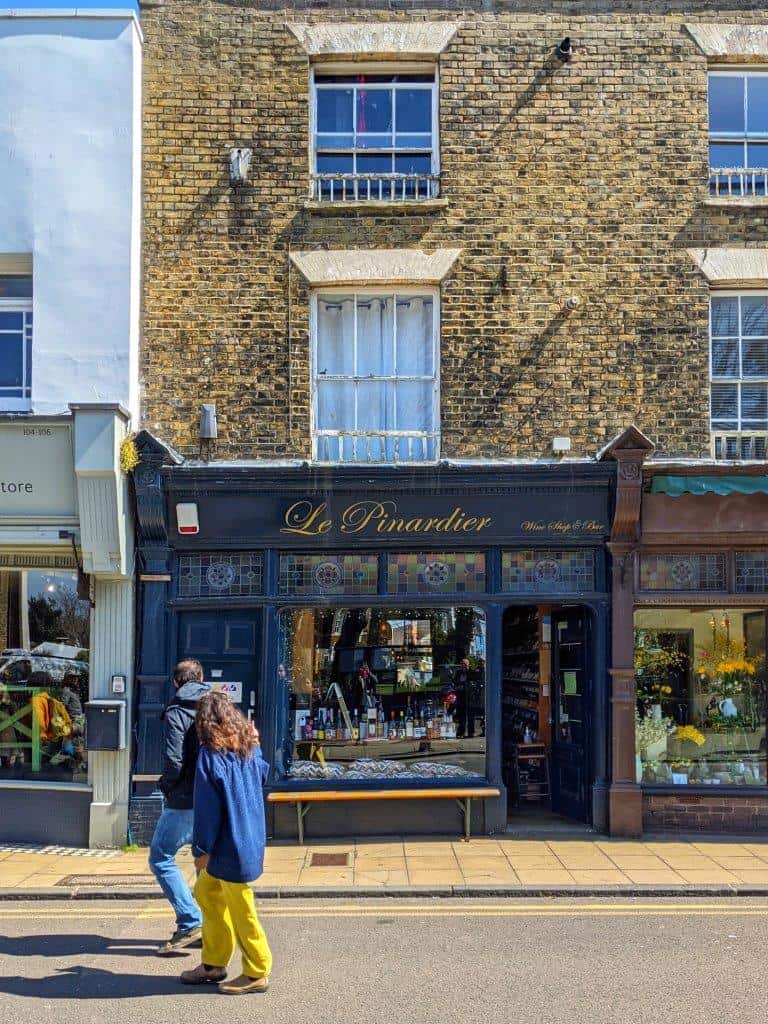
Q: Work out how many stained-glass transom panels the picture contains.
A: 6